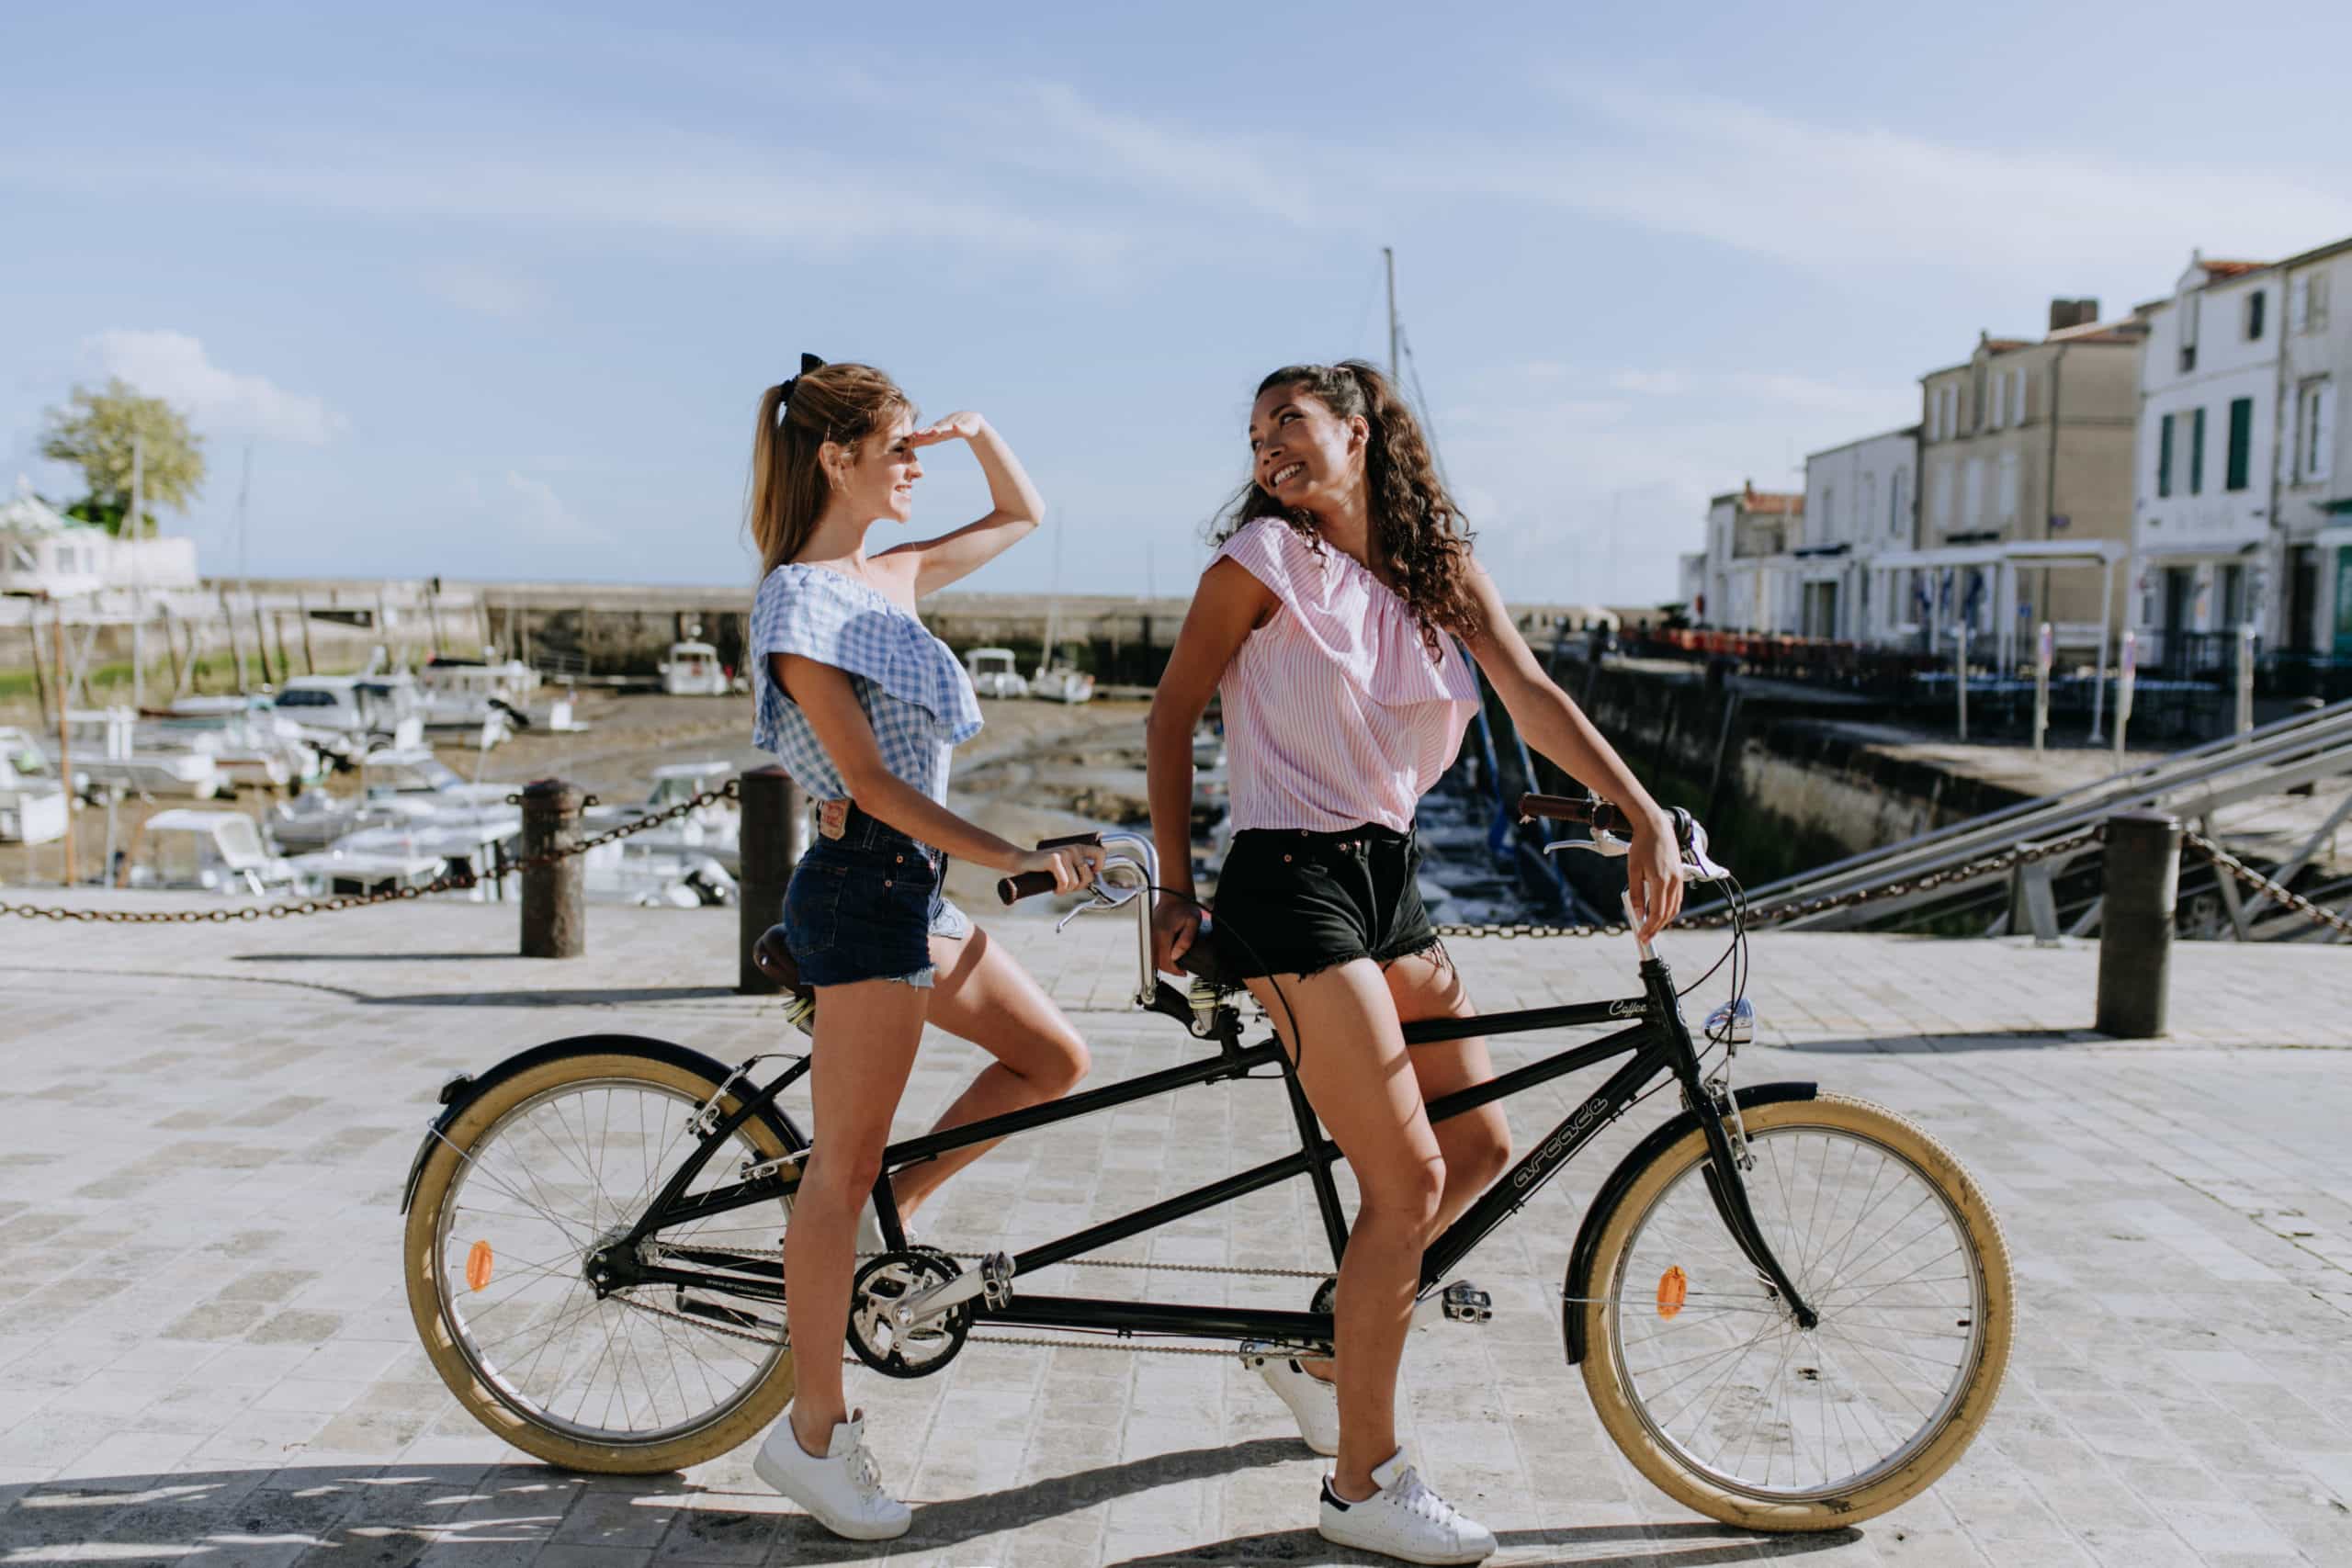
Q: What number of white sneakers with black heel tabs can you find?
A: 2